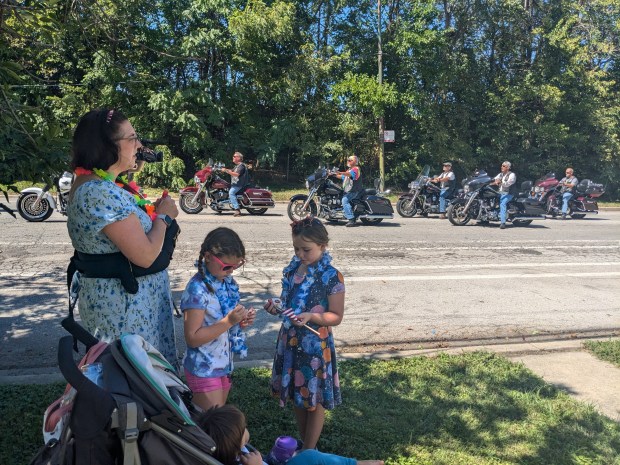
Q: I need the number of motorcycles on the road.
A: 6